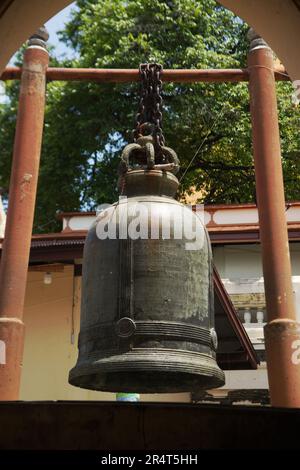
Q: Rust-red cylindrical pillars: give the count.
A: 2